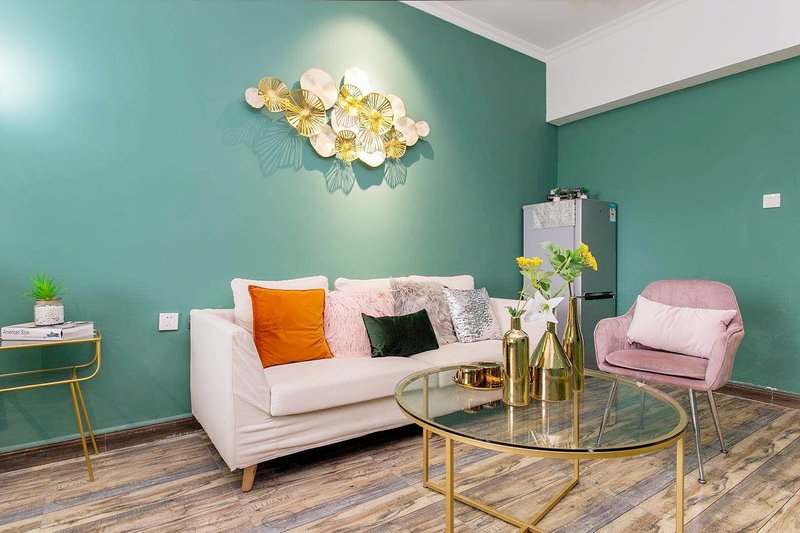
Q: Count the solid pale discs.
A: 9